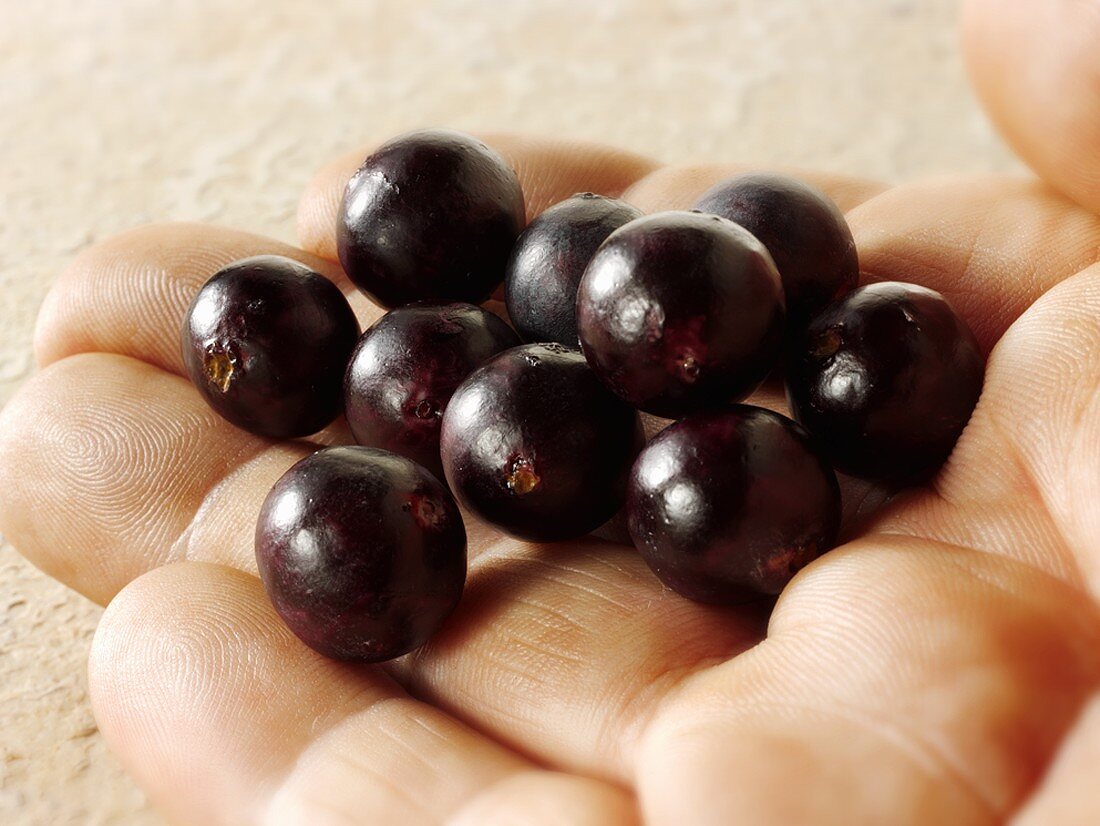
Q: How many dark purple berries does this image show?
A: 10